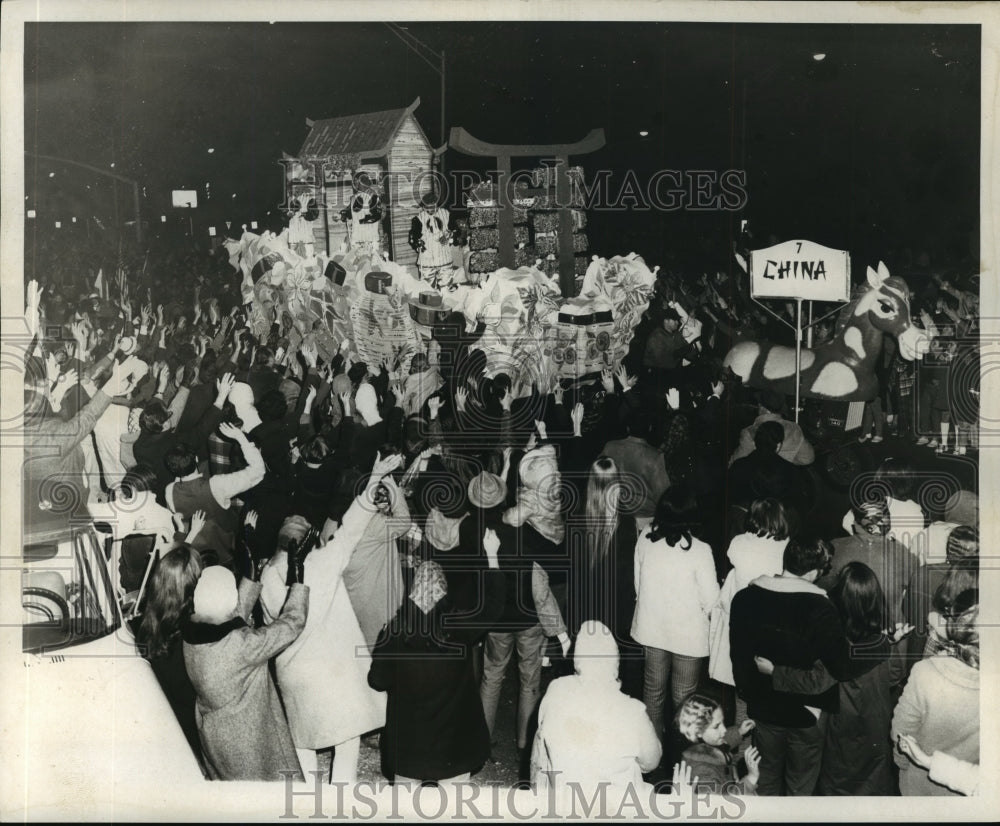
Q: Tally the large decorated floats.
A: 1